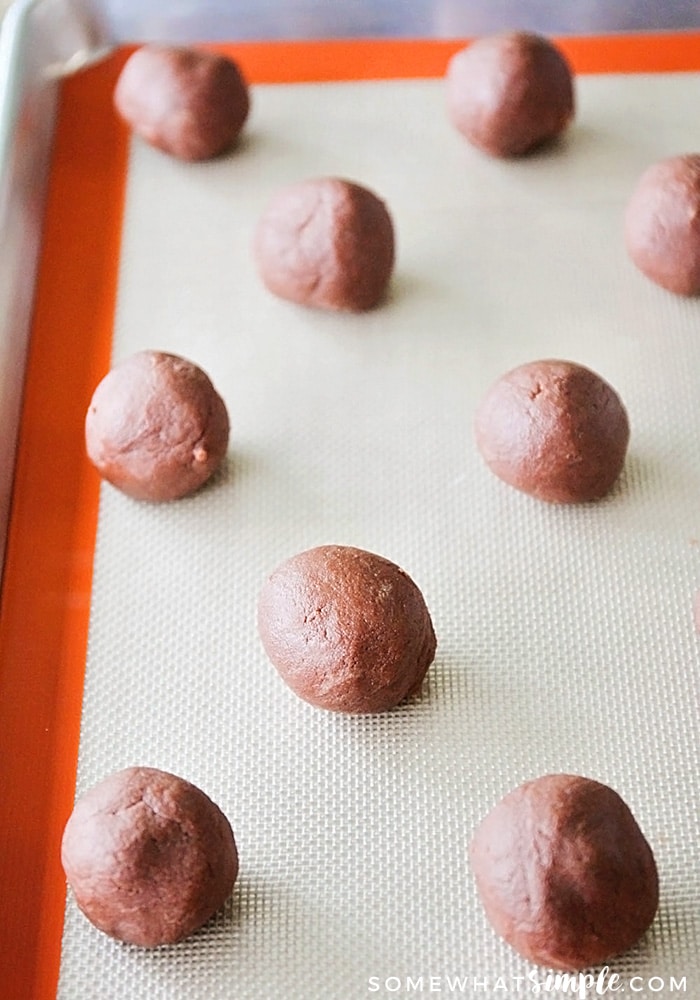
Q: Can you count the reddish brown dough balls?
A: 9